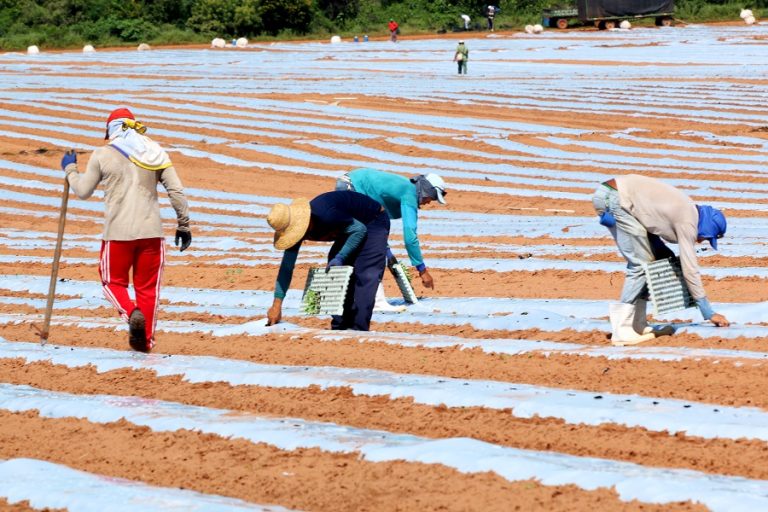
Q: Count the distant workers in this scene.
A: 4